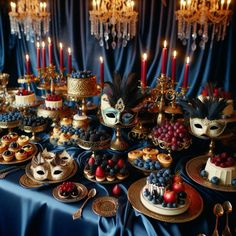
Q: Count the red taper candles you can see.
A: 11